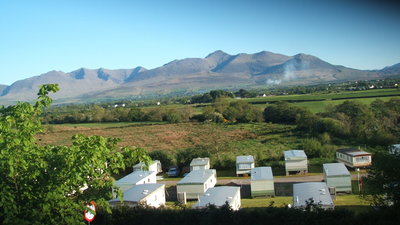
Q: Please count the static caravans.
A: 12